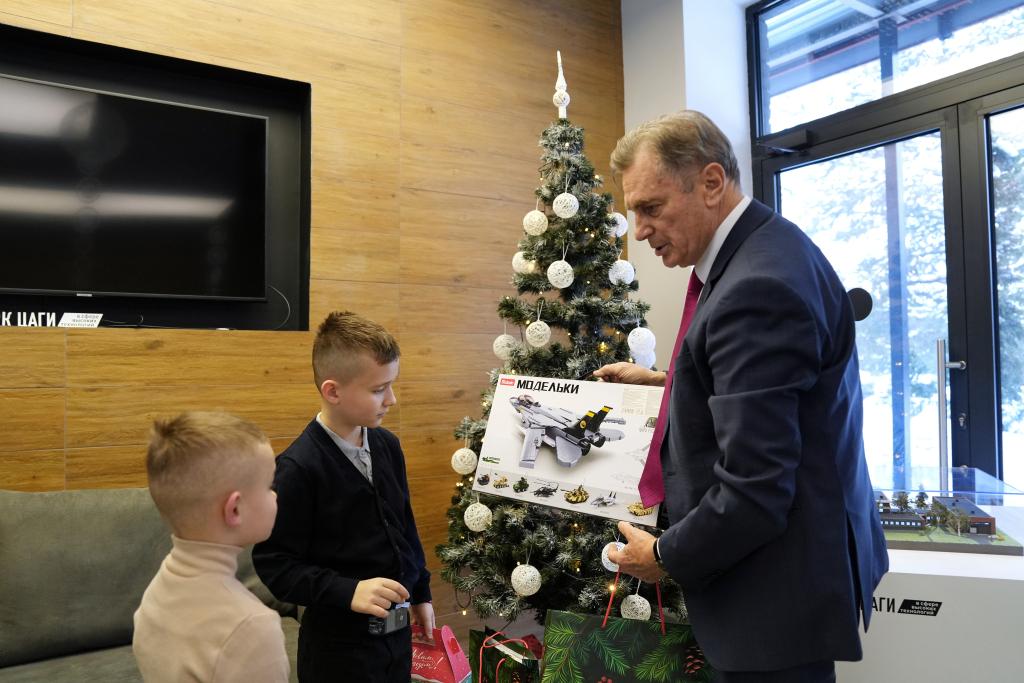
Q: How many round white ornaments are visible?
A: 15